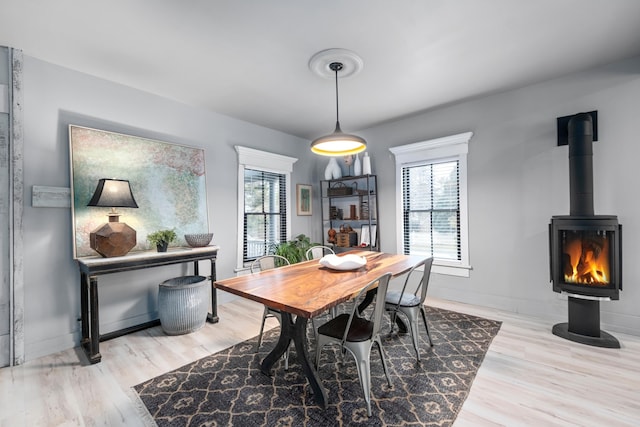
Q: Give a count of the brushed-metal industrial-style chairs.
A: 4